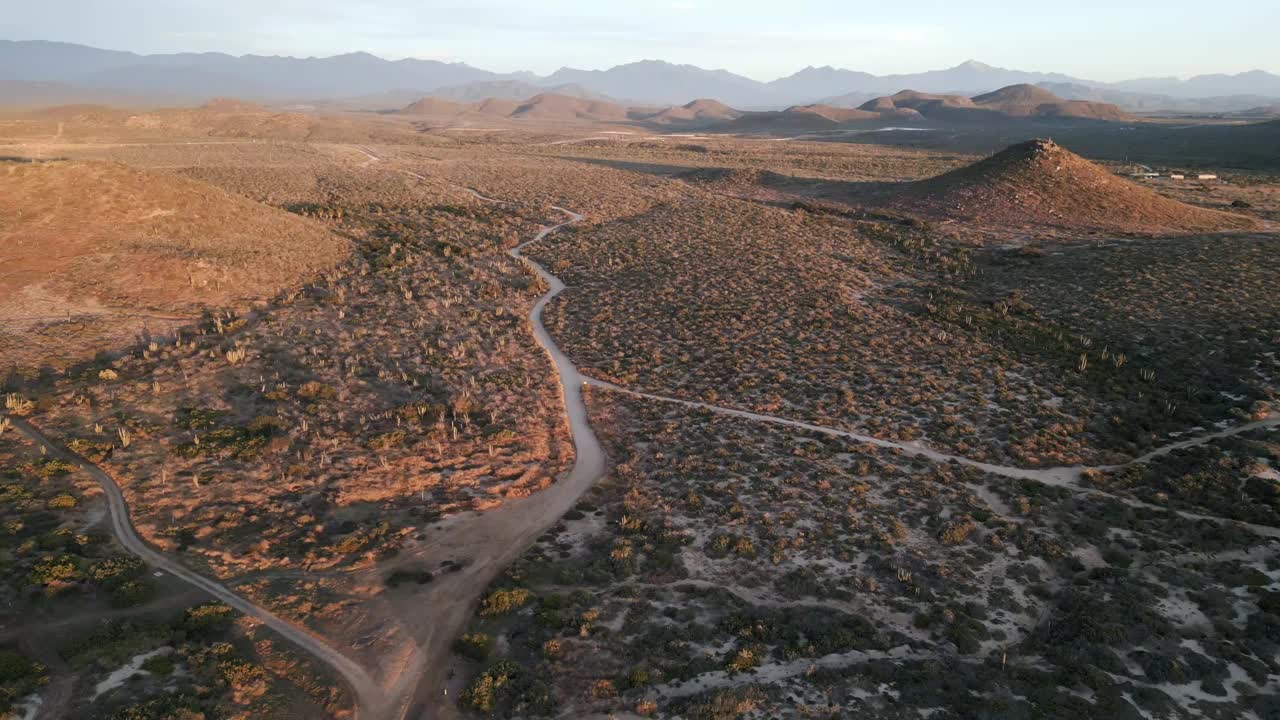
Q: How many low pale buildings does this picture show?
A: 3